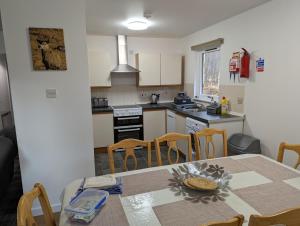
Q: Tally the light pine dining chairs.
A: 7